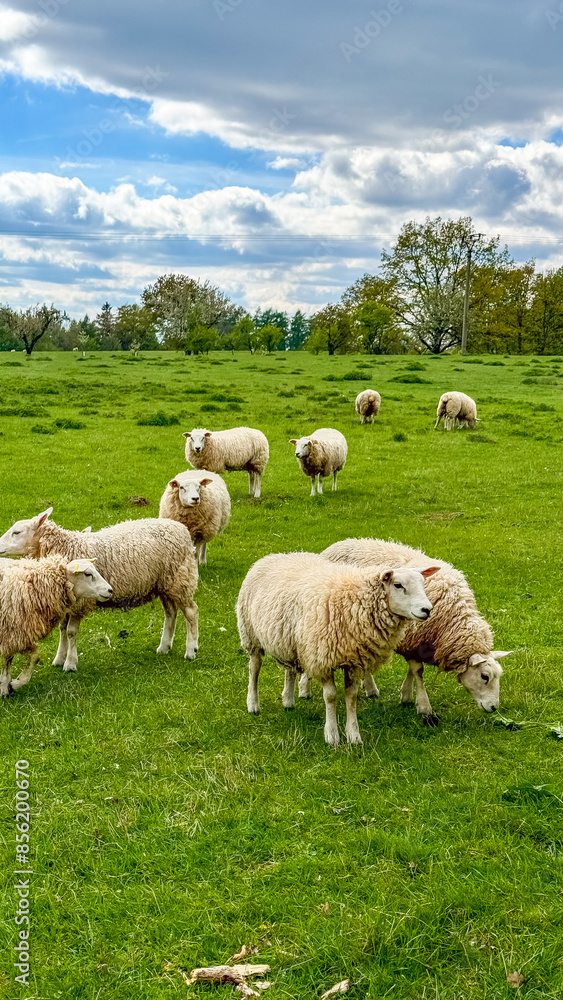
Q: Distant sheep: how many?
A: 2